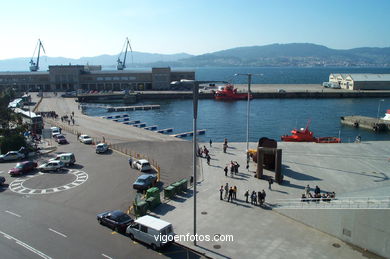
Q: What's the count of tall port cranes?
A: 2